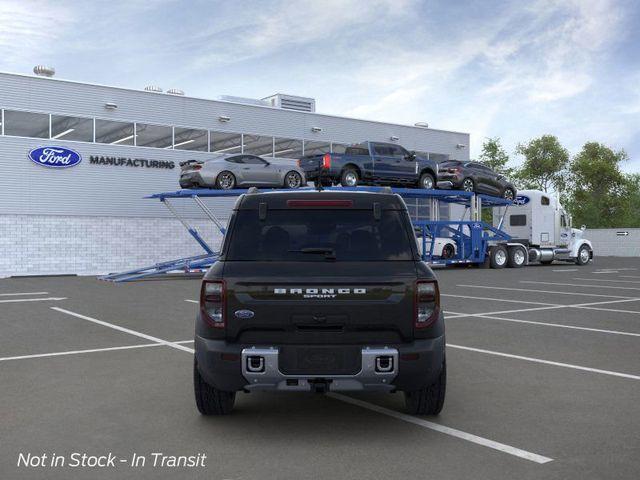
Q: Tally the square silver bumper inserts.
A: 2